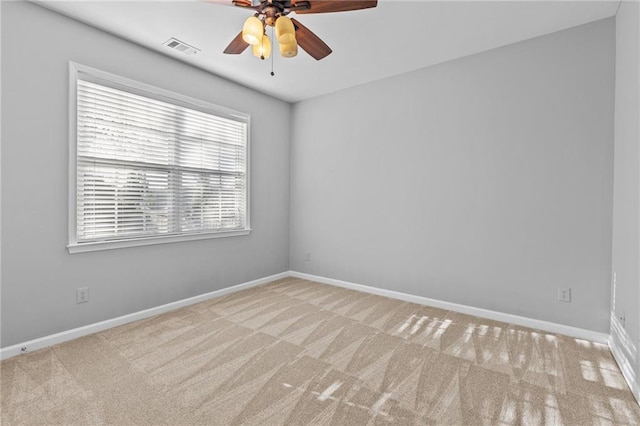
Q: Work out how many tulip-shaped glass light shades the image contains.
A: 4